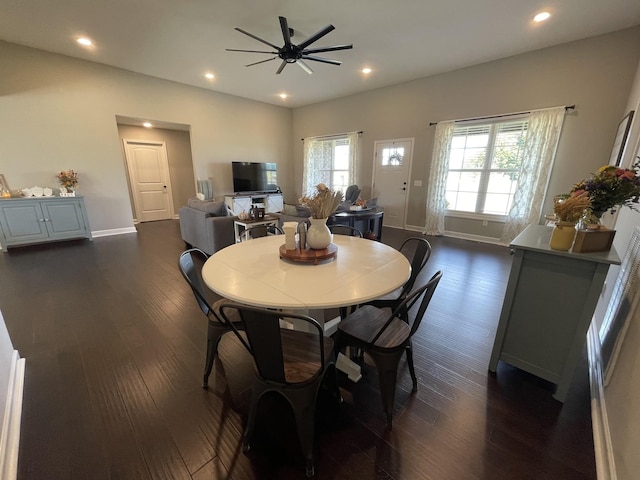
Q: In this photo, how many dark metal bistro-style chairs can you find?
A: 6